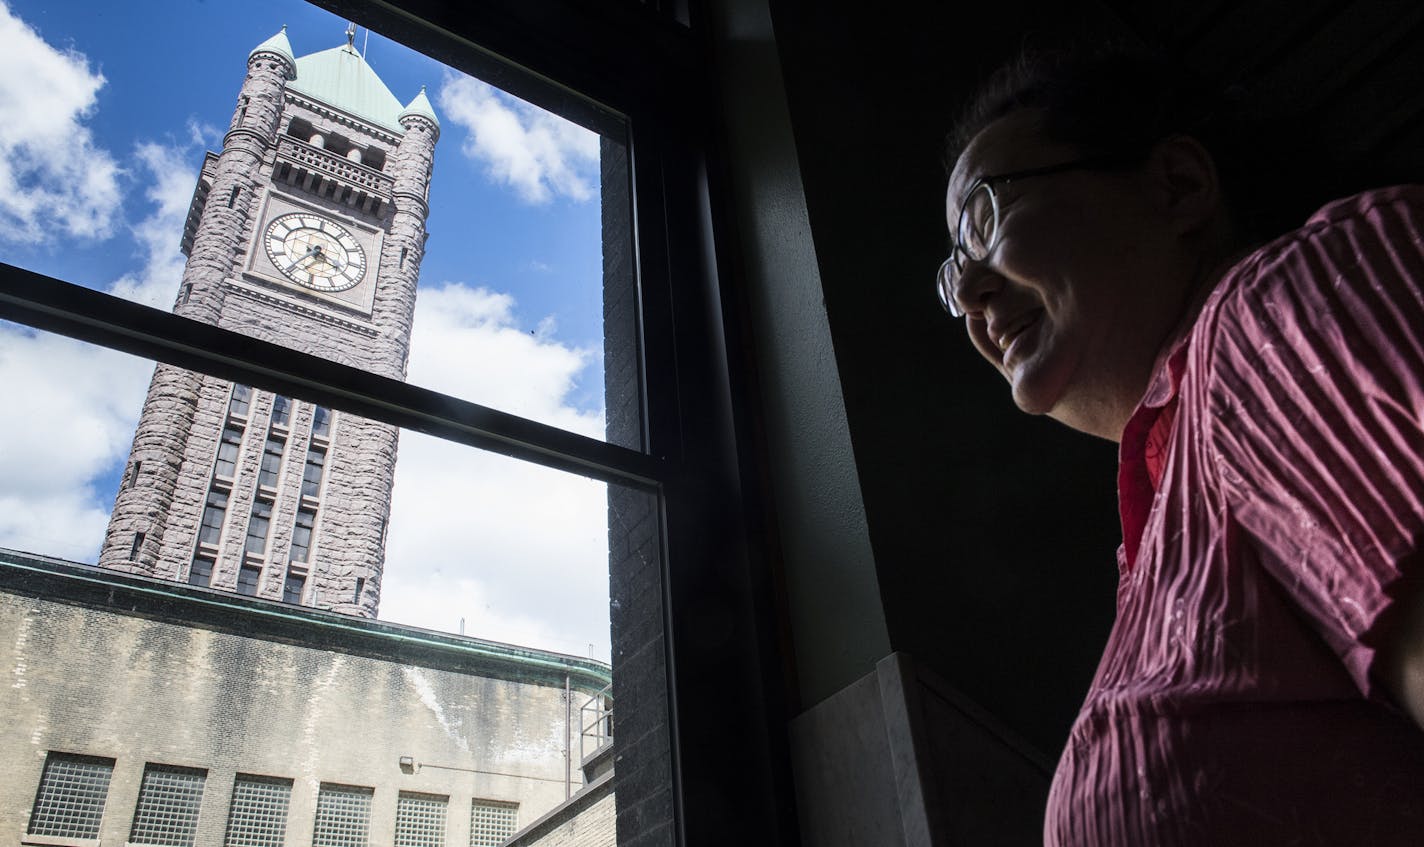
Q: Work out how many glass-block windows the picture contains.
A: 6